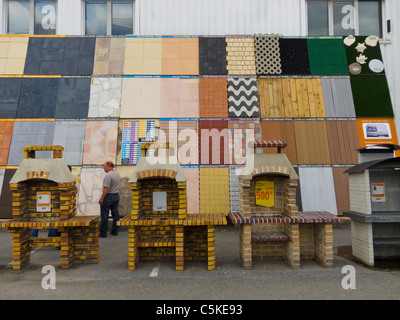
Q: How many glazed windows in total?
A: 3